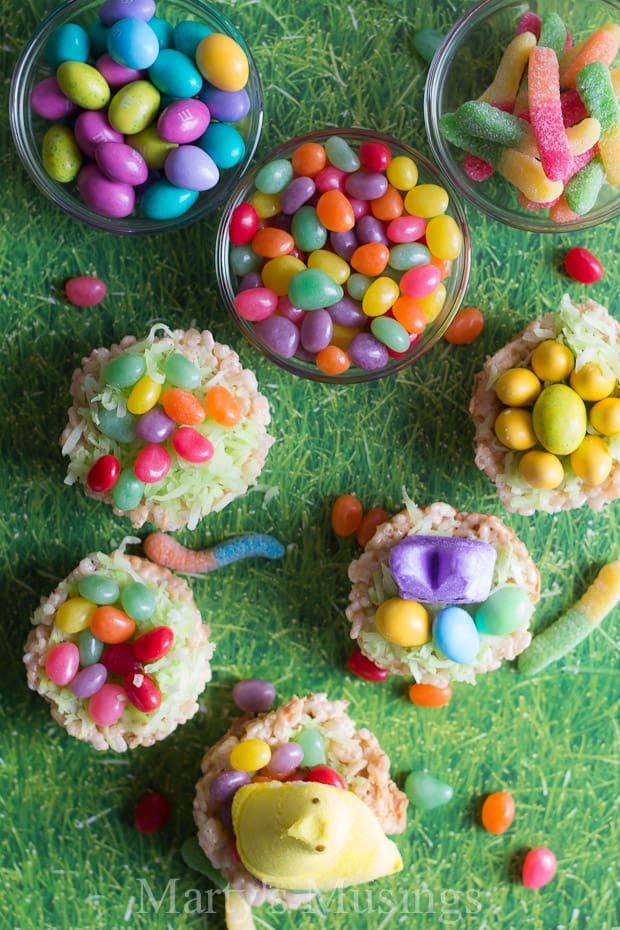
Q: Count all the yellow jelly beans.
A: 12